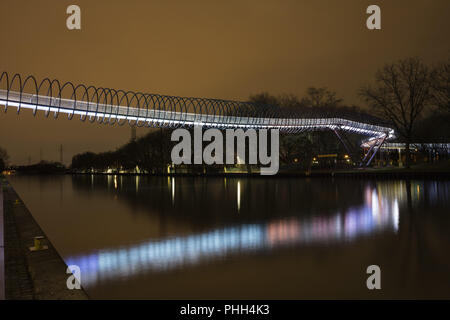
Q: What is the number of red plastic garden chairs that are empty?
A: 0